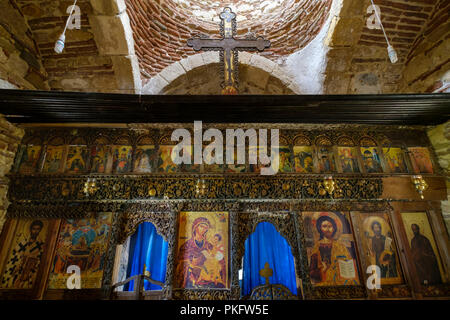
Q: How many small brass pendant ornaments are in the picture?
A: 4